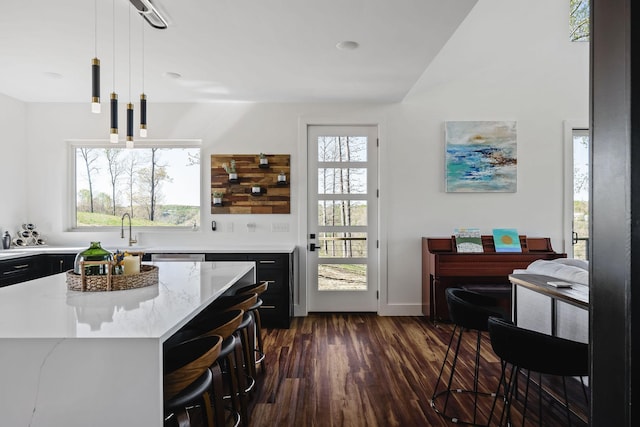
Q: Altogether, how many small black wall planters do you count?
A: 5